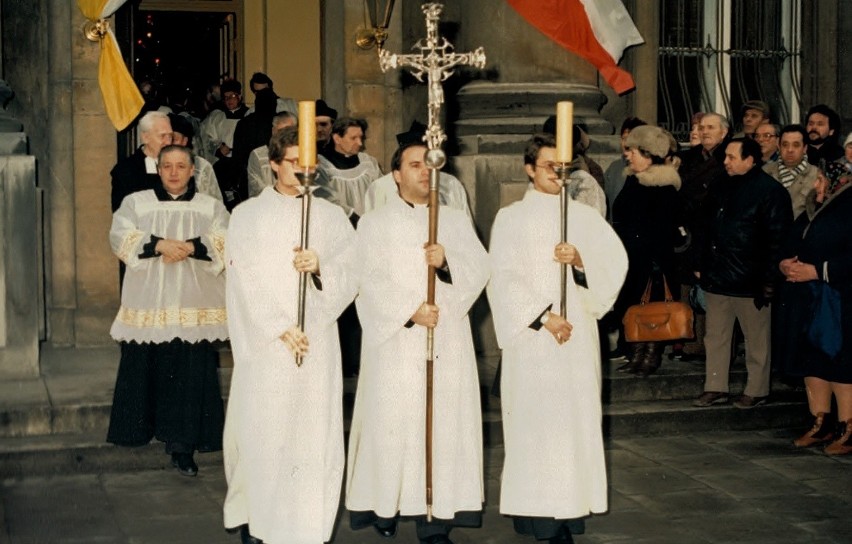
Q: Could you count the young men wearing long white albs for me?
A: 3